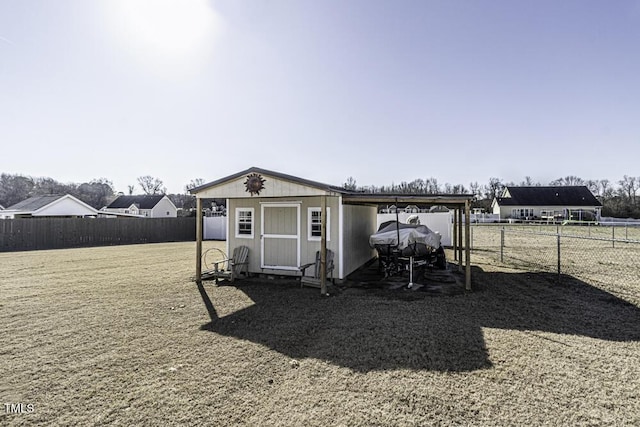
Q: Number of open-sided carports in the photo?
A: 1